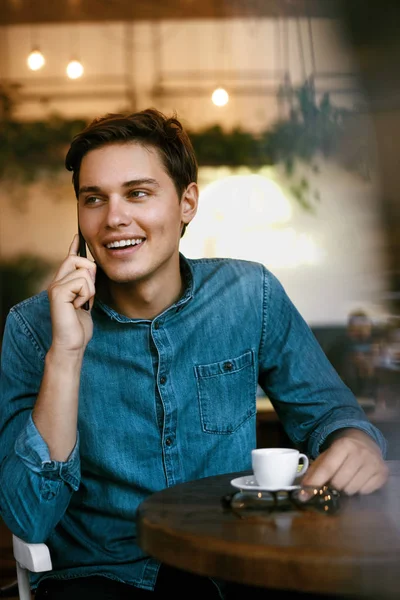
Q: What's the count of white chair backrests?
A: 1